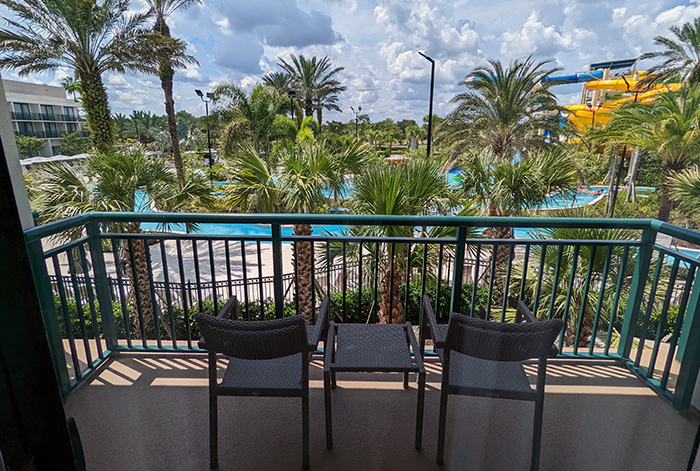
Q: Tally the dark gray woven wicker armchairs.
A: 2